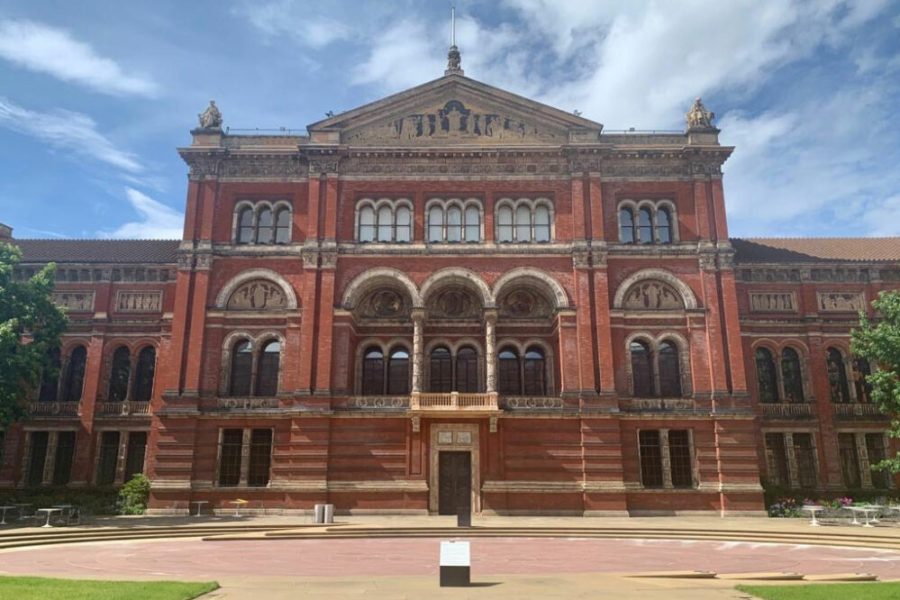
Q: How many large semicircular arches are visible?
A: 5